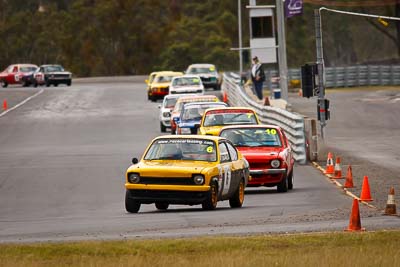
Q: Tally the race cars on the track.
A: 12